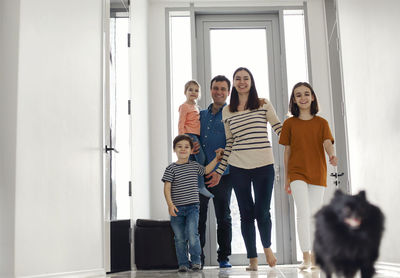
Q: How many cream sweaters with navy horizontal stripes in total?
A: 1